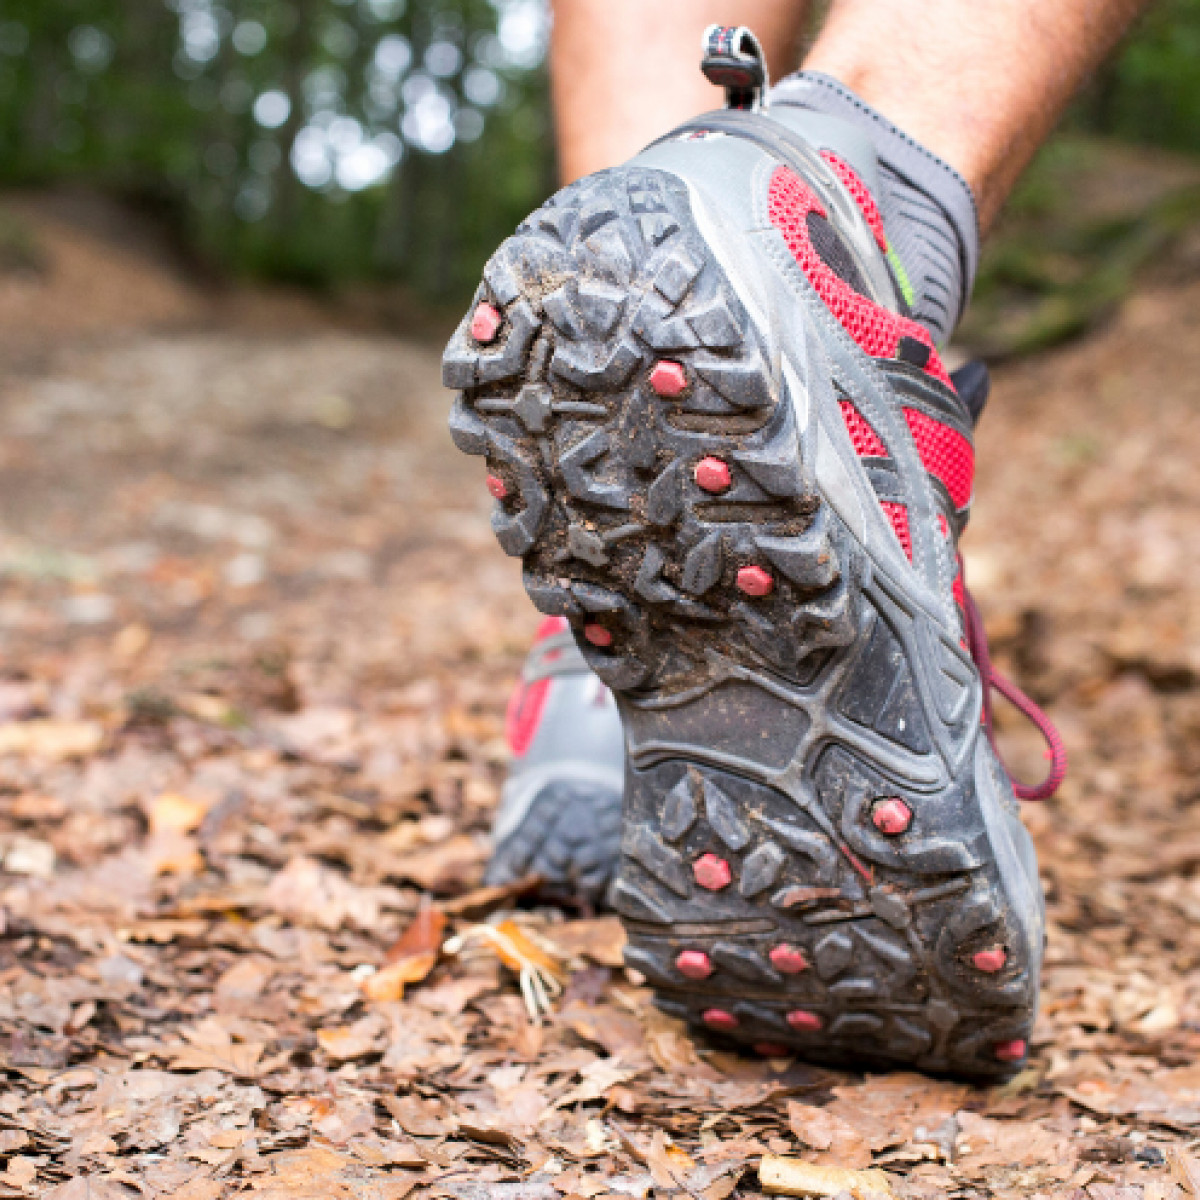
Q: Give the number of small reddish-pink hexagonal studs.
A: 15